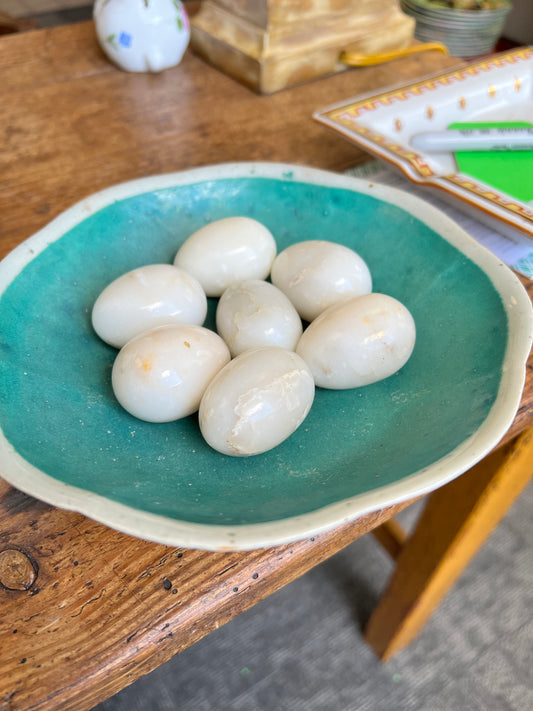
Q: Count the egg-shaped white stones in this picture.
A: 7